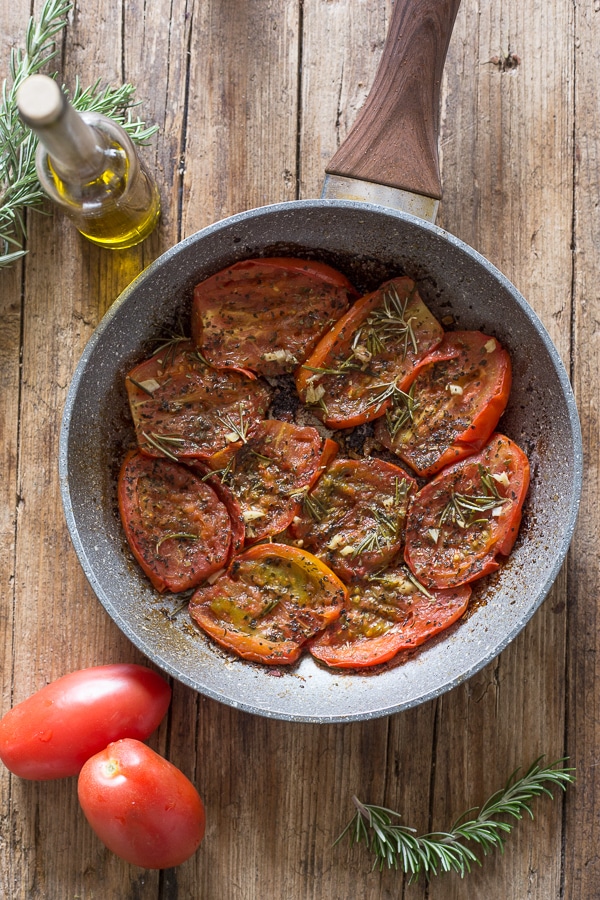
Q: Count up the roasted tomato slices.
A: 10